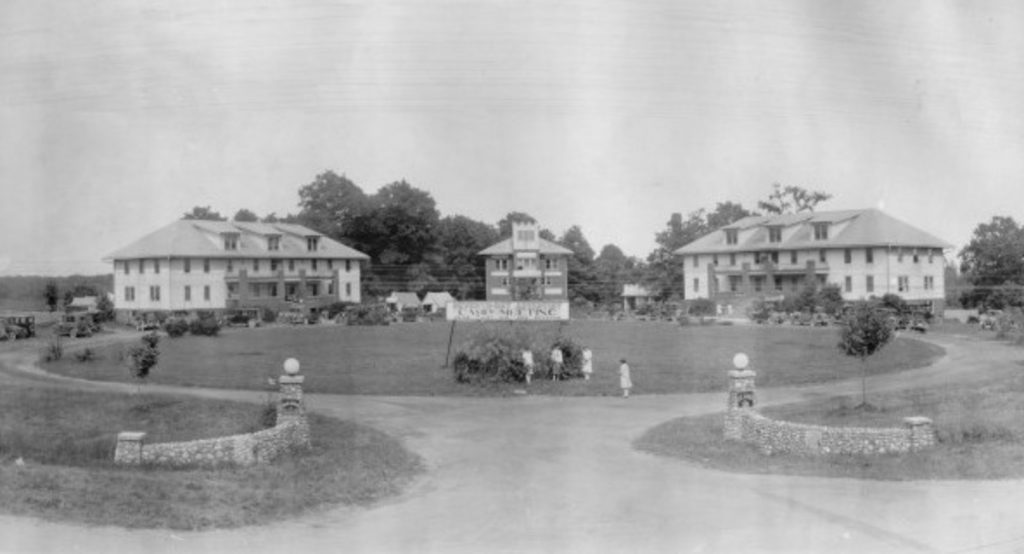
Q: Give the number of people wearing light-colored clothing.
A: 4